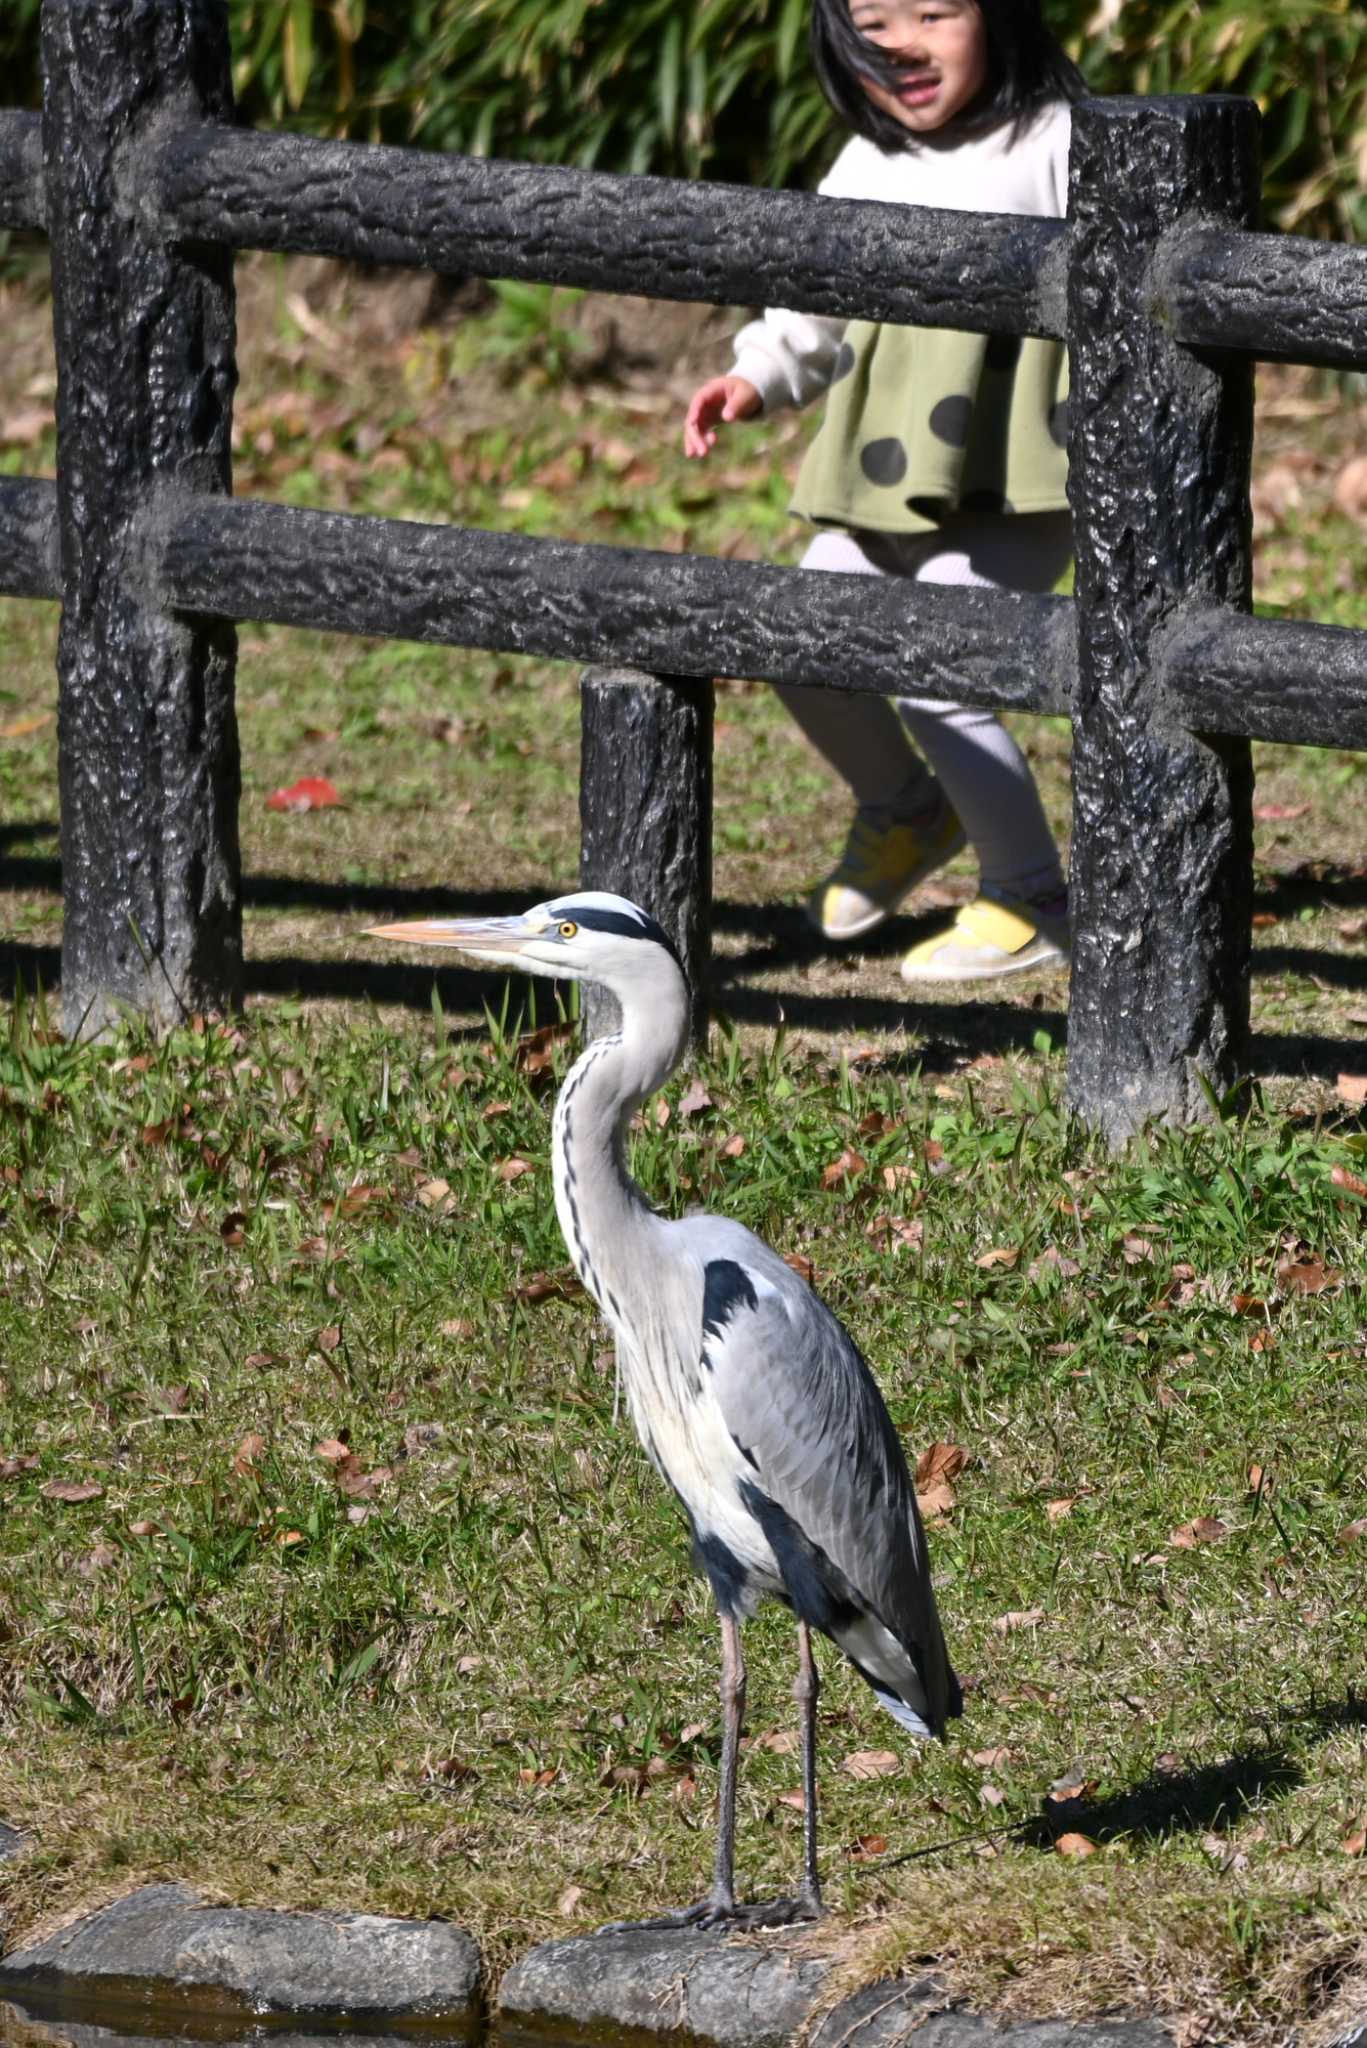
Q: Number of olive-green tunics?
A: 1